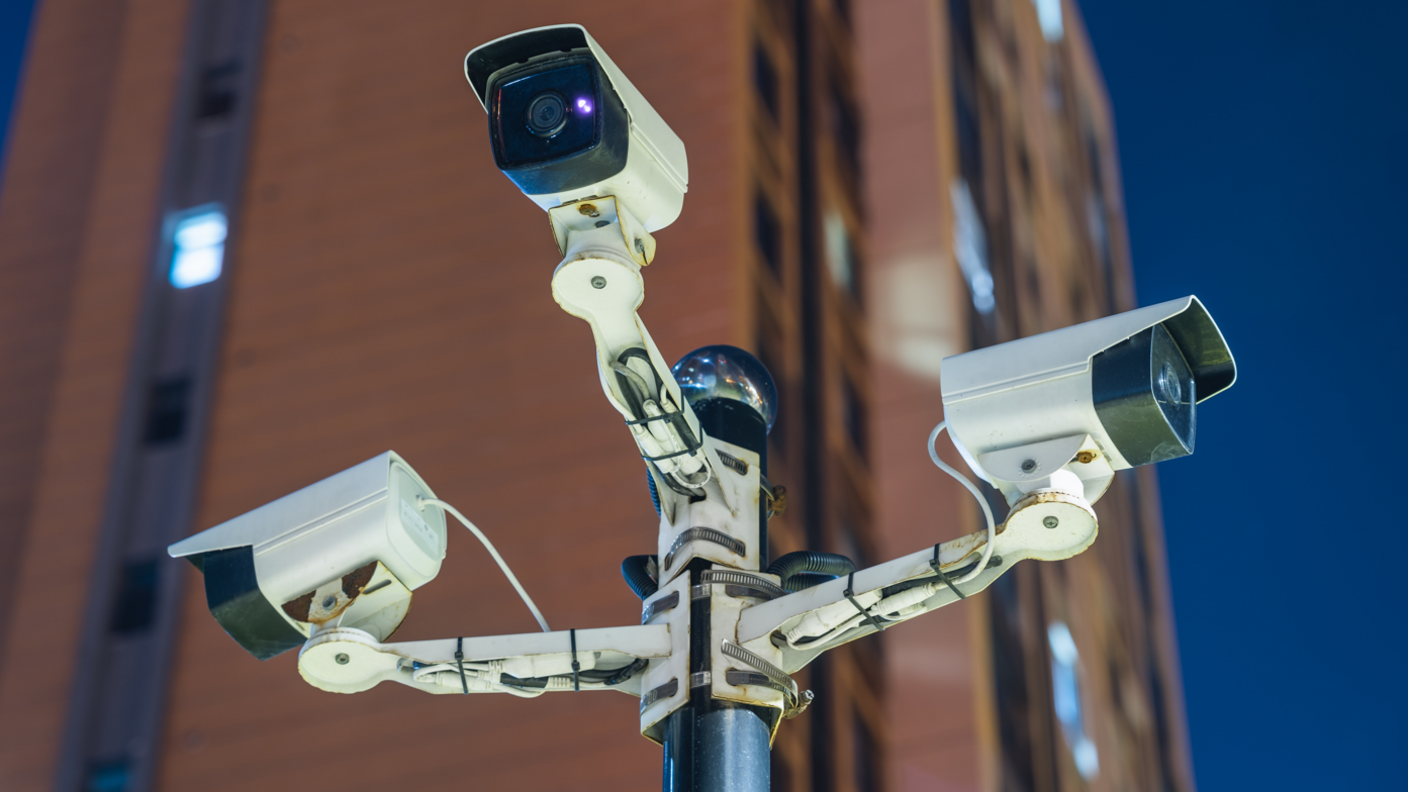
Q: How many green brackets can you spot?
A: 0